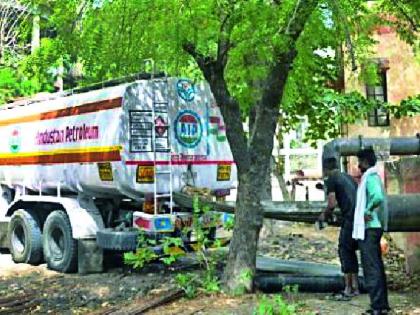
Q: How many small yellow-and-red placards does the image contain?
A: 3